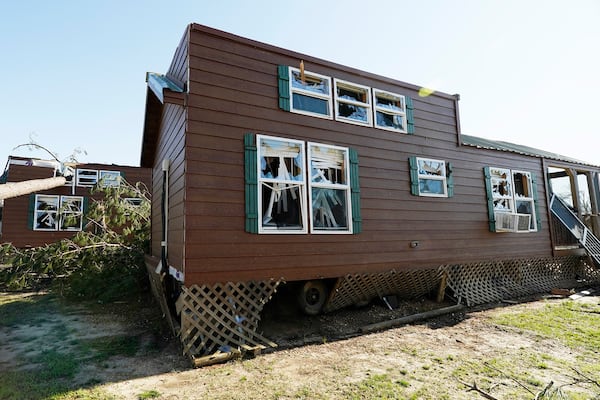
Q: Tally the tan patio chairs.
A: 0